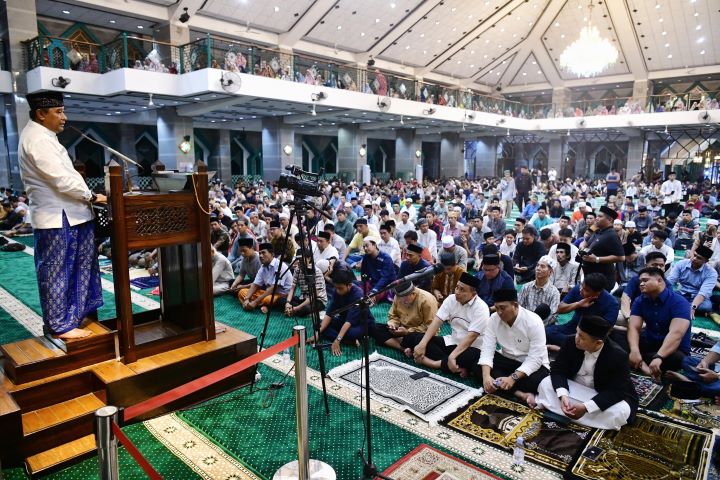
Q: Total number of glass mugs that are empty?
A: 0